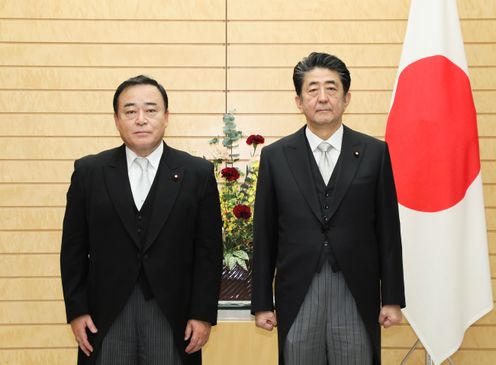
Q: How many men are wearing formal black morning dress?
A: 2